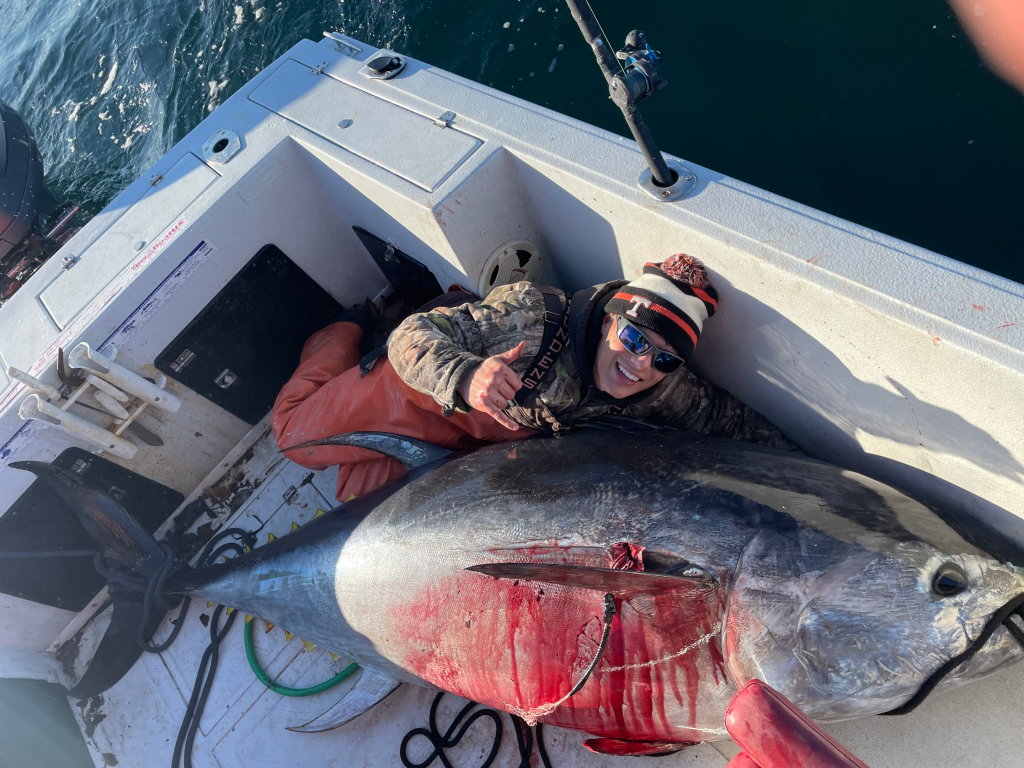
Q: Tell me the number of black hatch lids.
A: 3